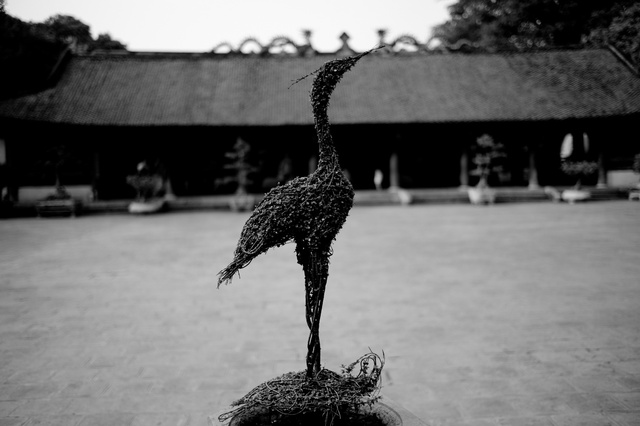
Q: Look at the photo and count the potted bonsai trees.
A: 5